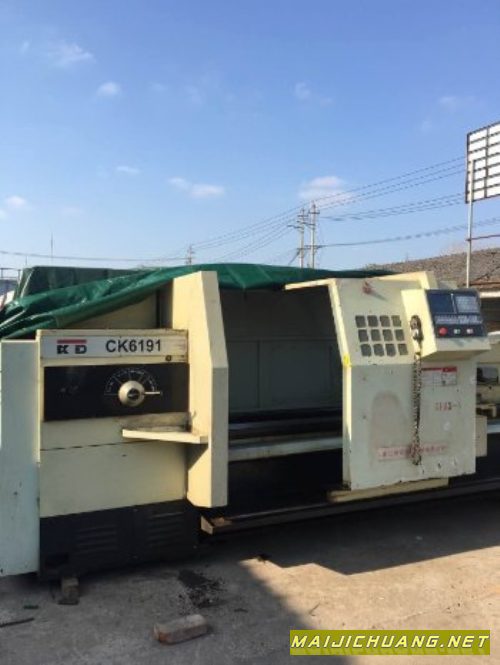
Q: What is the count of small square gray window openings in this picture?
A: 12